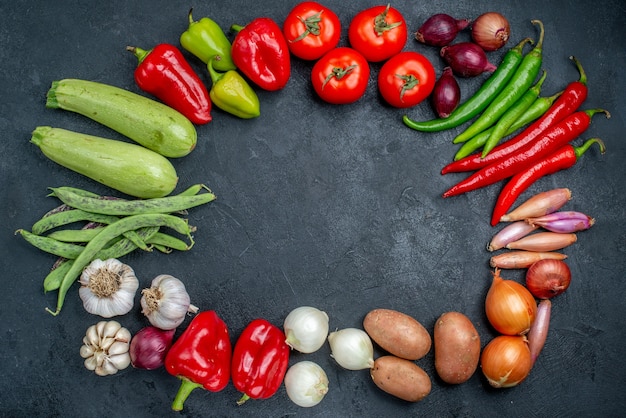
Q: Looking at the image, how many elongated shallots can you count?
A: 6